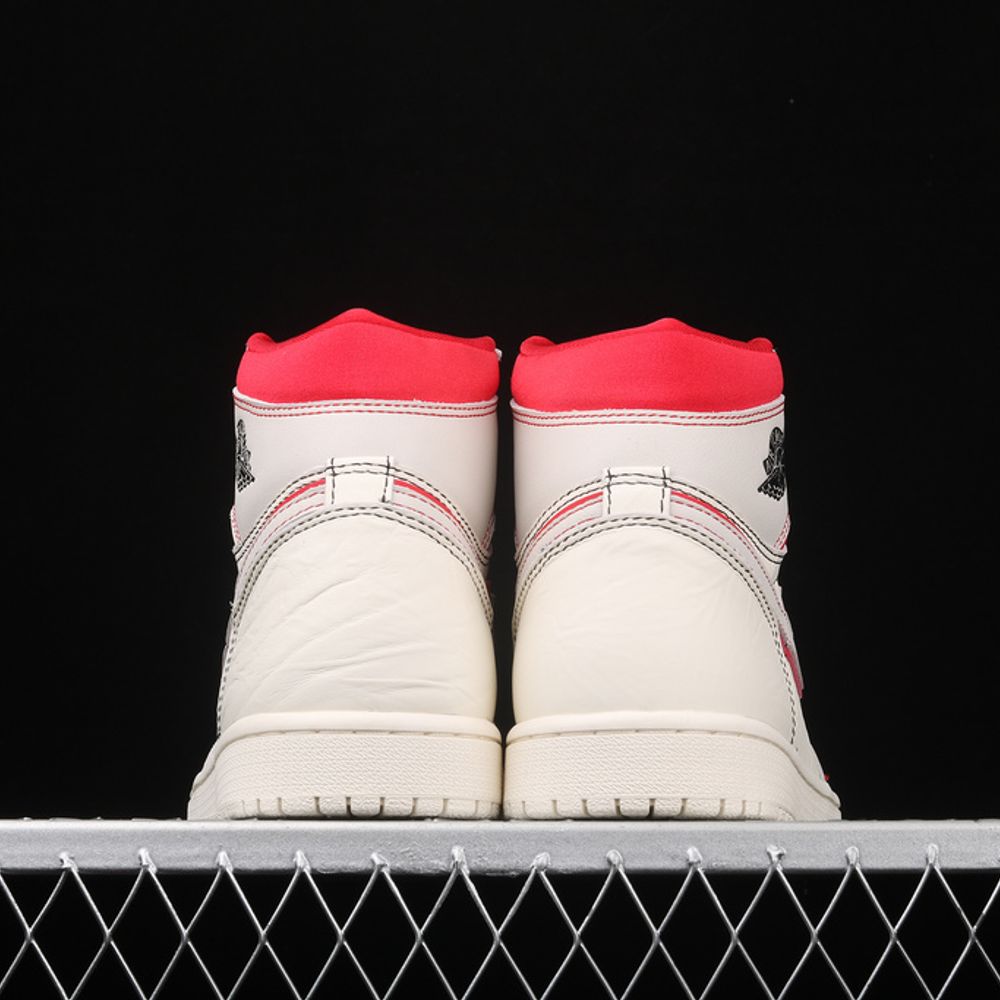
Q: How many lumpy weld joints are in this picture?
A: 12